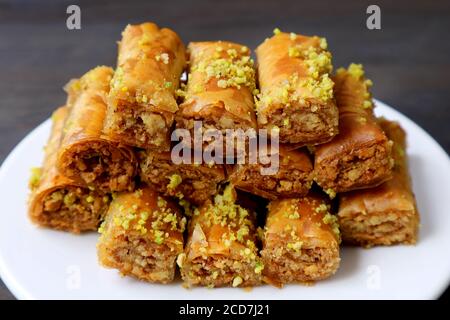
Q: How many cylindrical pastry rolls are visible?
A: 12